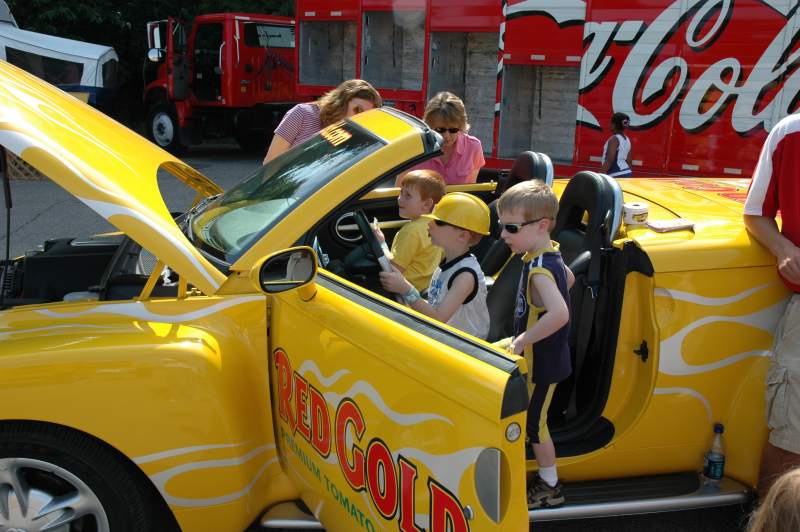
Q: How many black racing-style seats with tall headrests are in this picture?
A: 2